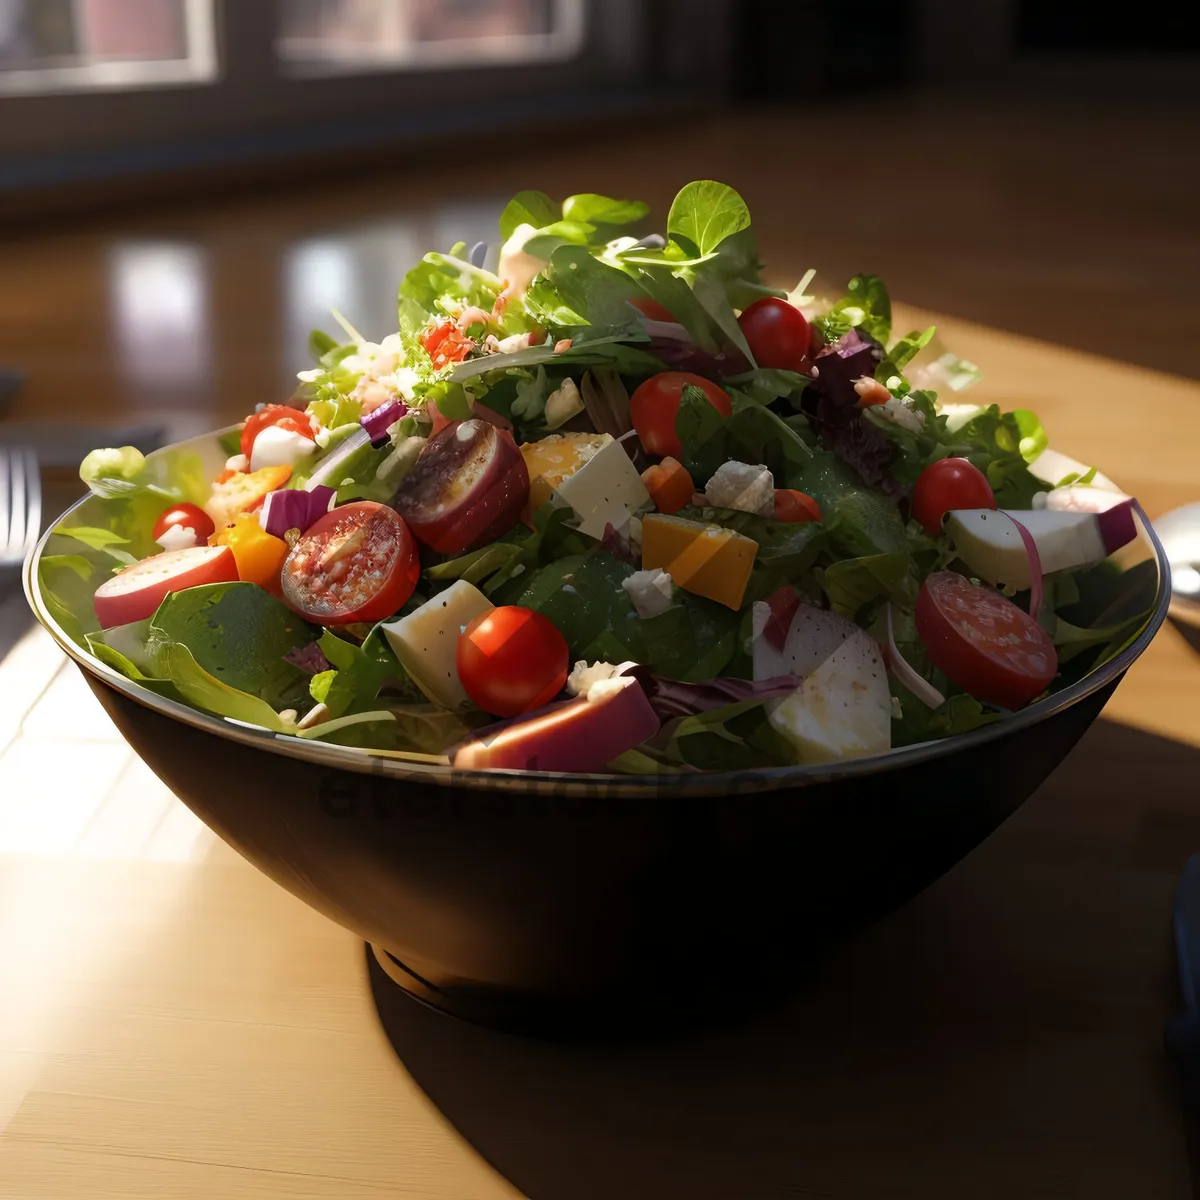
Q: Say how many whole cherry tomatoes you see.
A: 5